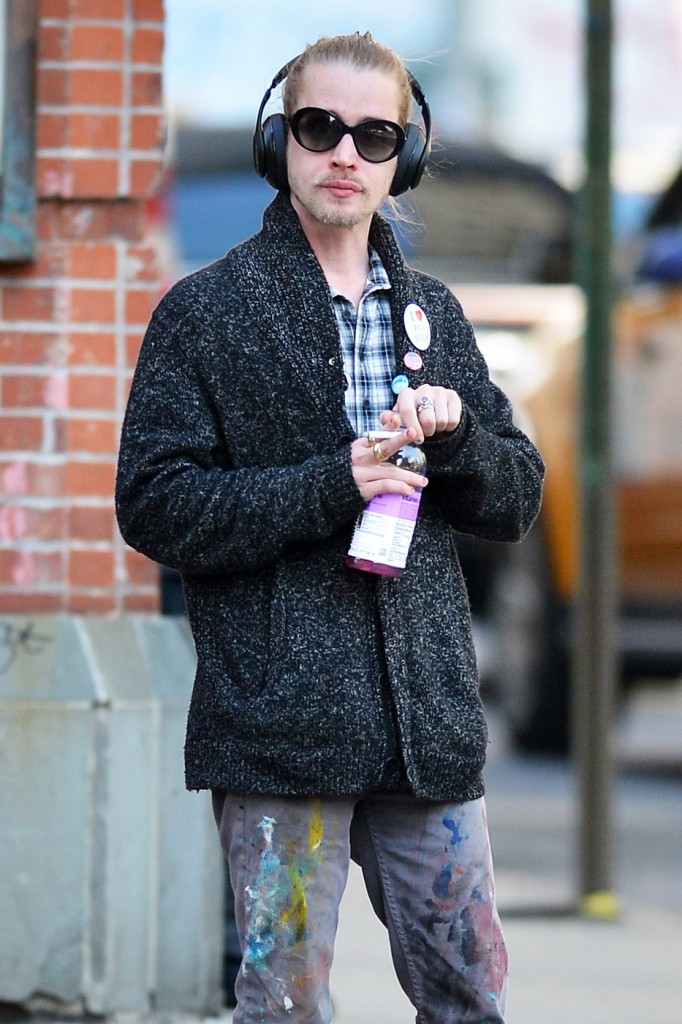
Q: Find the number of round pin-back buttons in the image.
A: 3